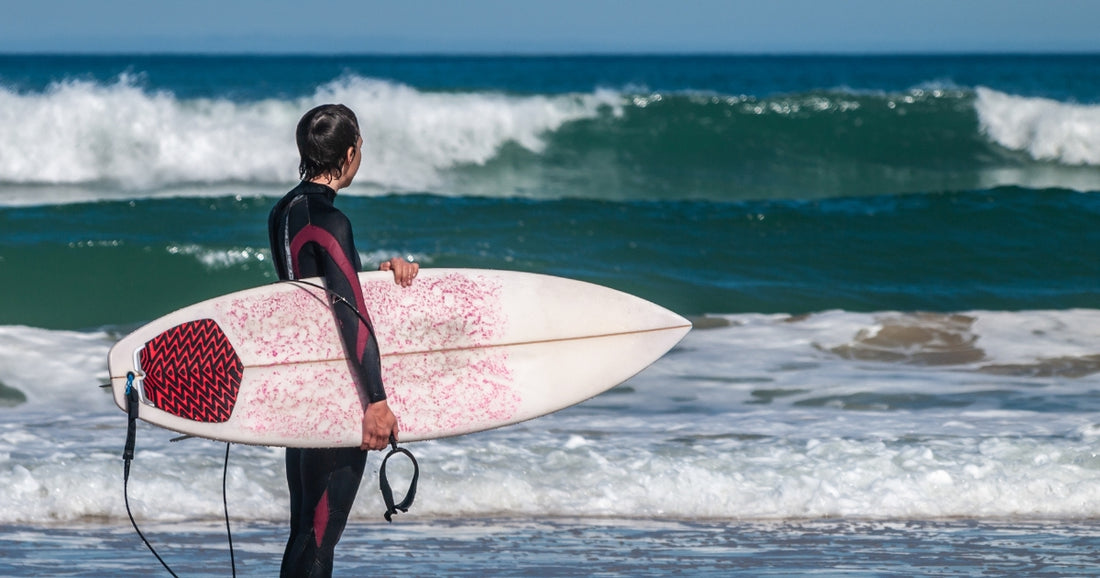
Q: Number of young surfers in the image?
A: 1